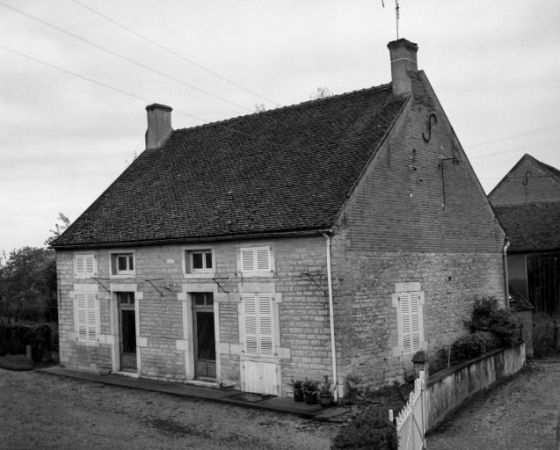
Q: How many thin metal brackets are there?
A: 4